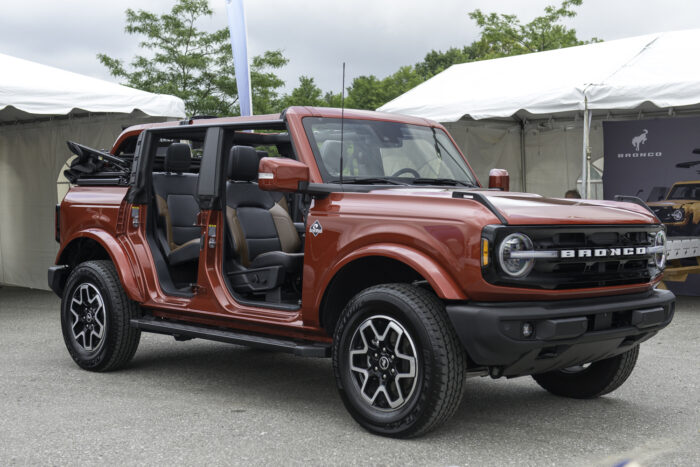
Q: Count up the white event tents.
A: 2